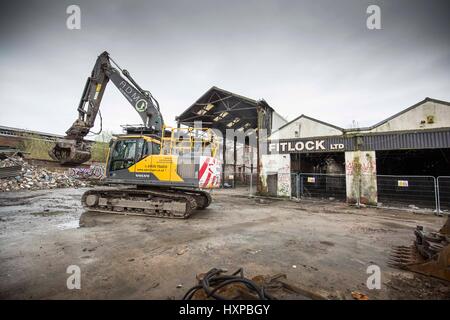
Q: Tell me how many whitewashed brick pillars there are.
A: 2